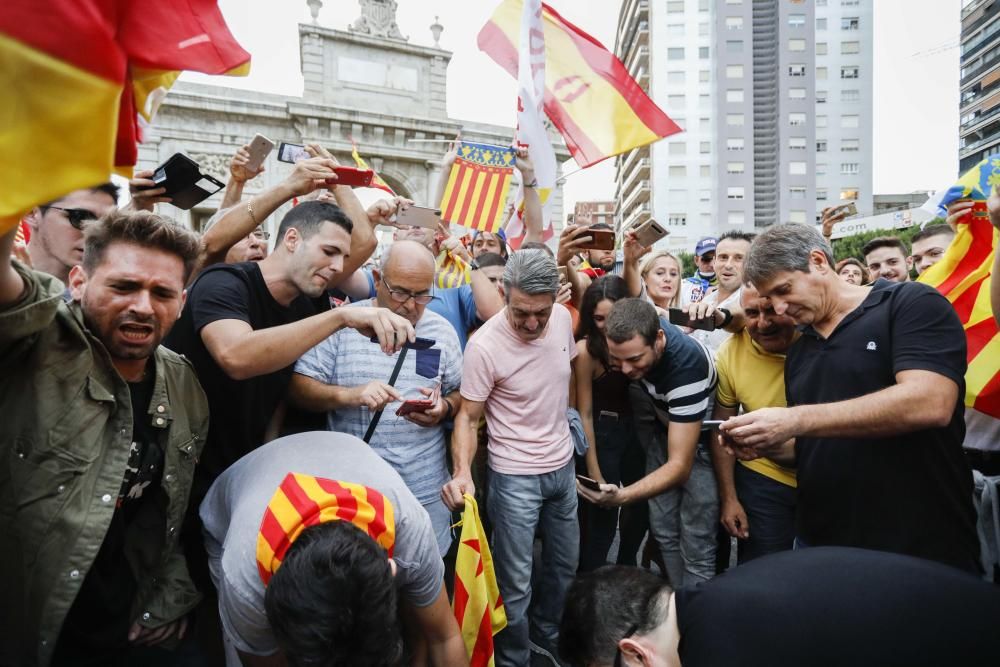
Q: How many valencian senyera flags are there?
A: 2